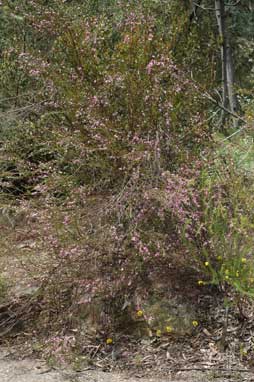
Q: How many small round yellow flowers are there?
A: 13